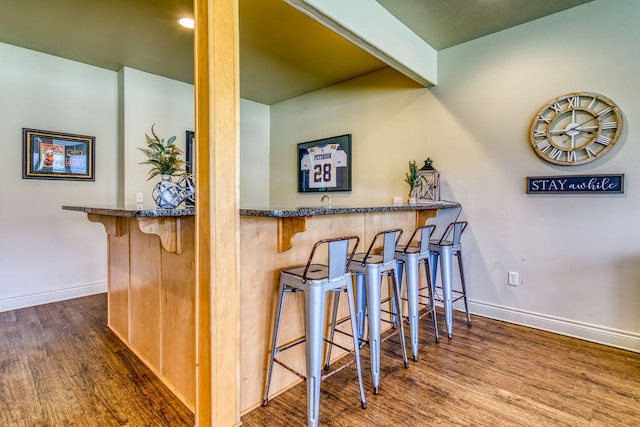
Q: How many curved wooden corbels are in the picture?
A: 4